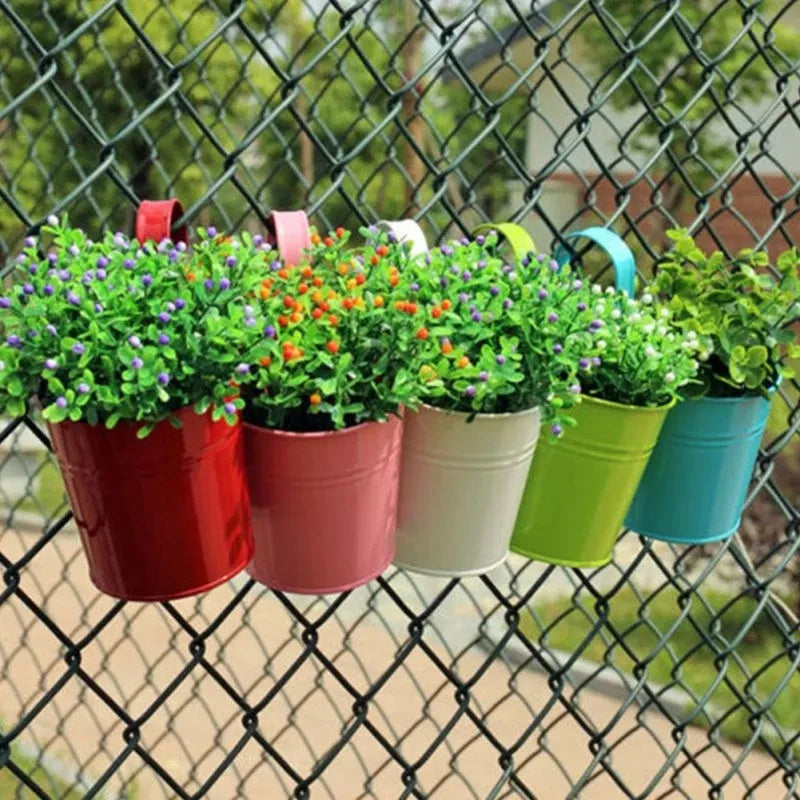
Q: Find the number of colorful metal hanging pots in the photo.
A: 5